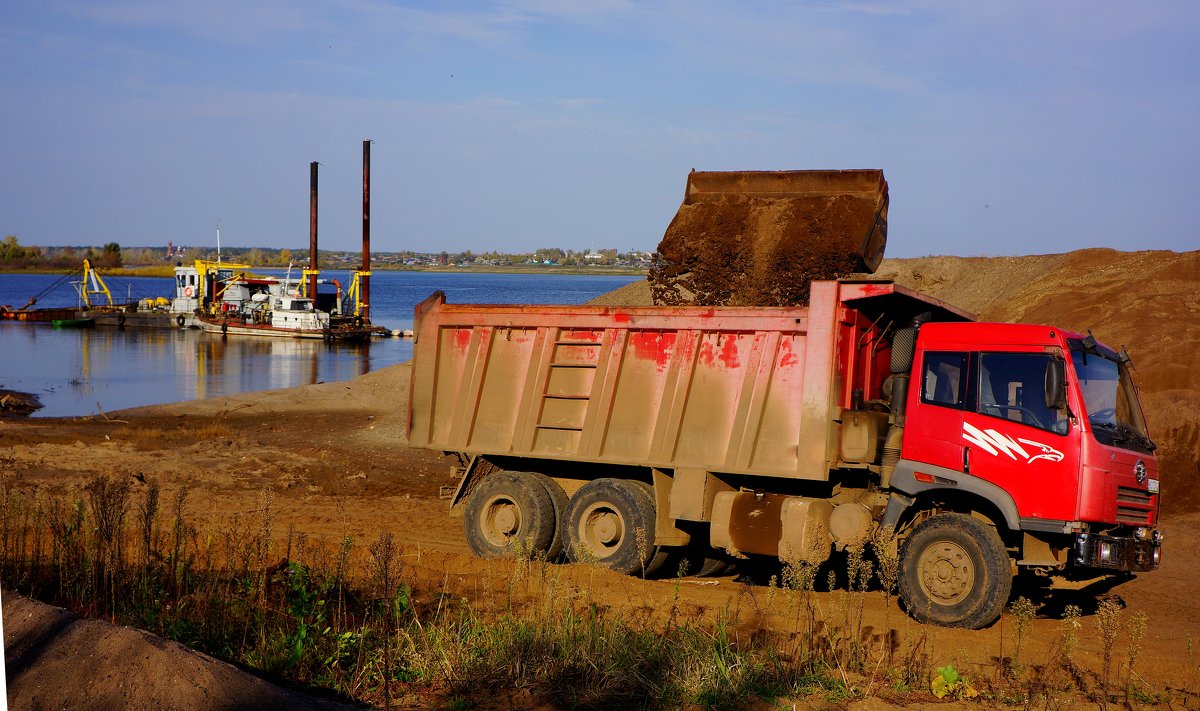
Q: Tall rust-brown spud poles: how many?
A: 2